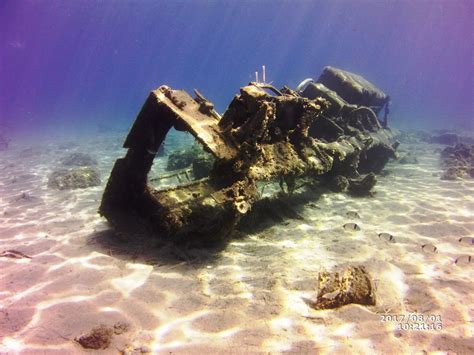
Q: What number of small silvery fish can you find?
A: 6